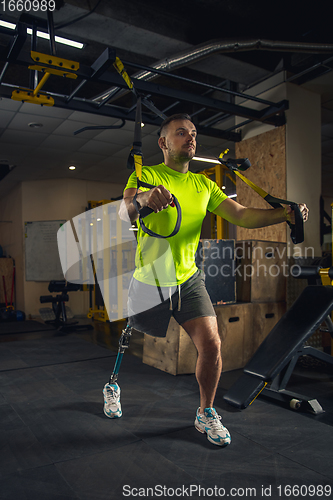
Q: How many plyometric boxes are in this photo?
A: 4